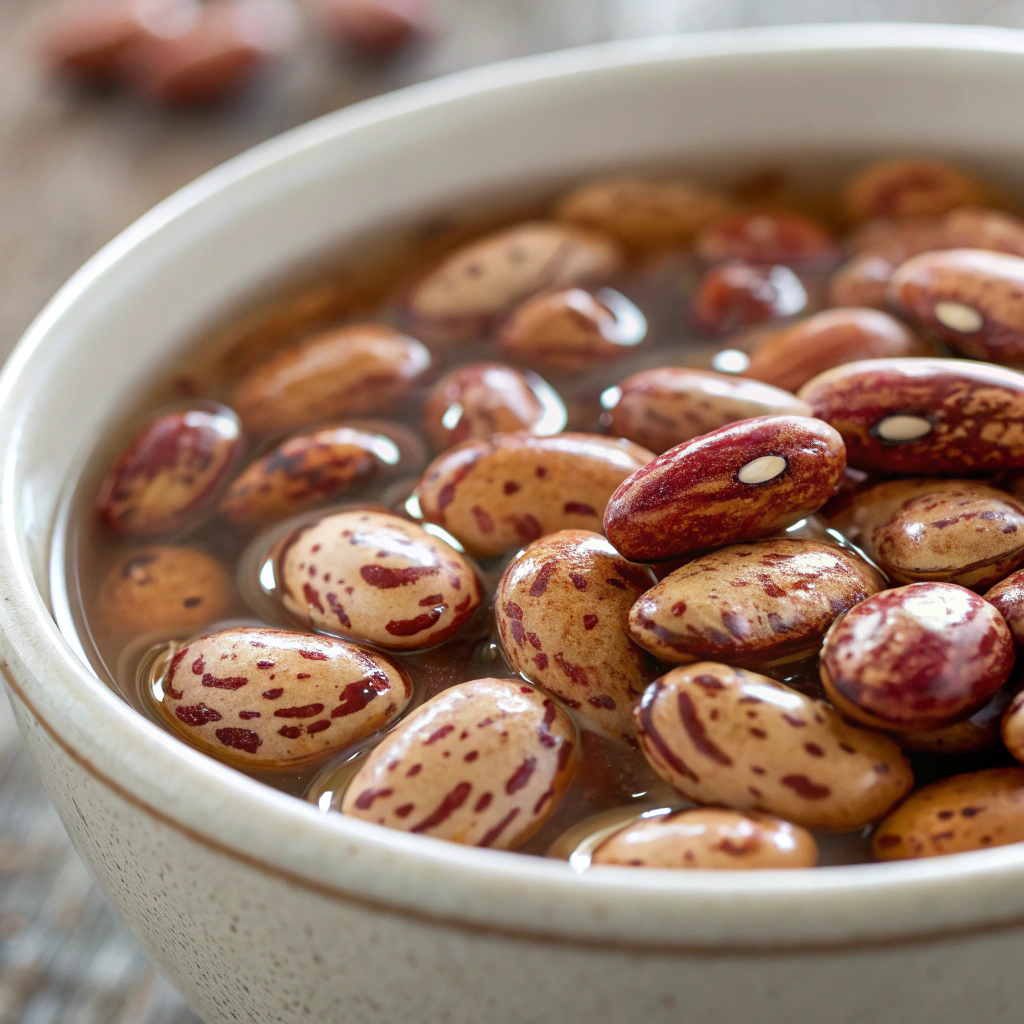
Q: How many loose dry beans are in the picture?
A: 3